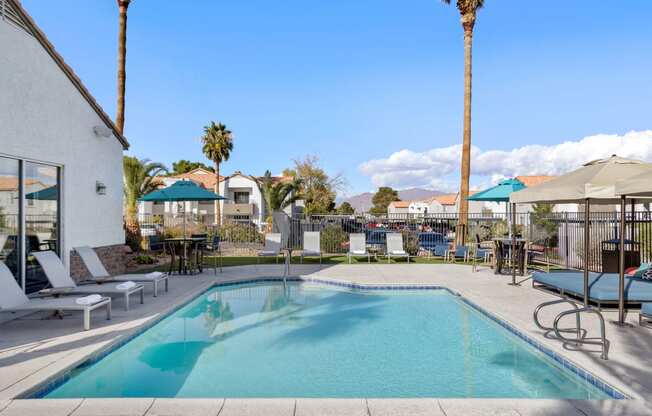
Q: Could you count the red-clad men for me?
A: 0